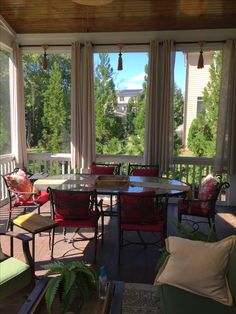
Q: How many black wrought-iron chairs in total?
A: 6